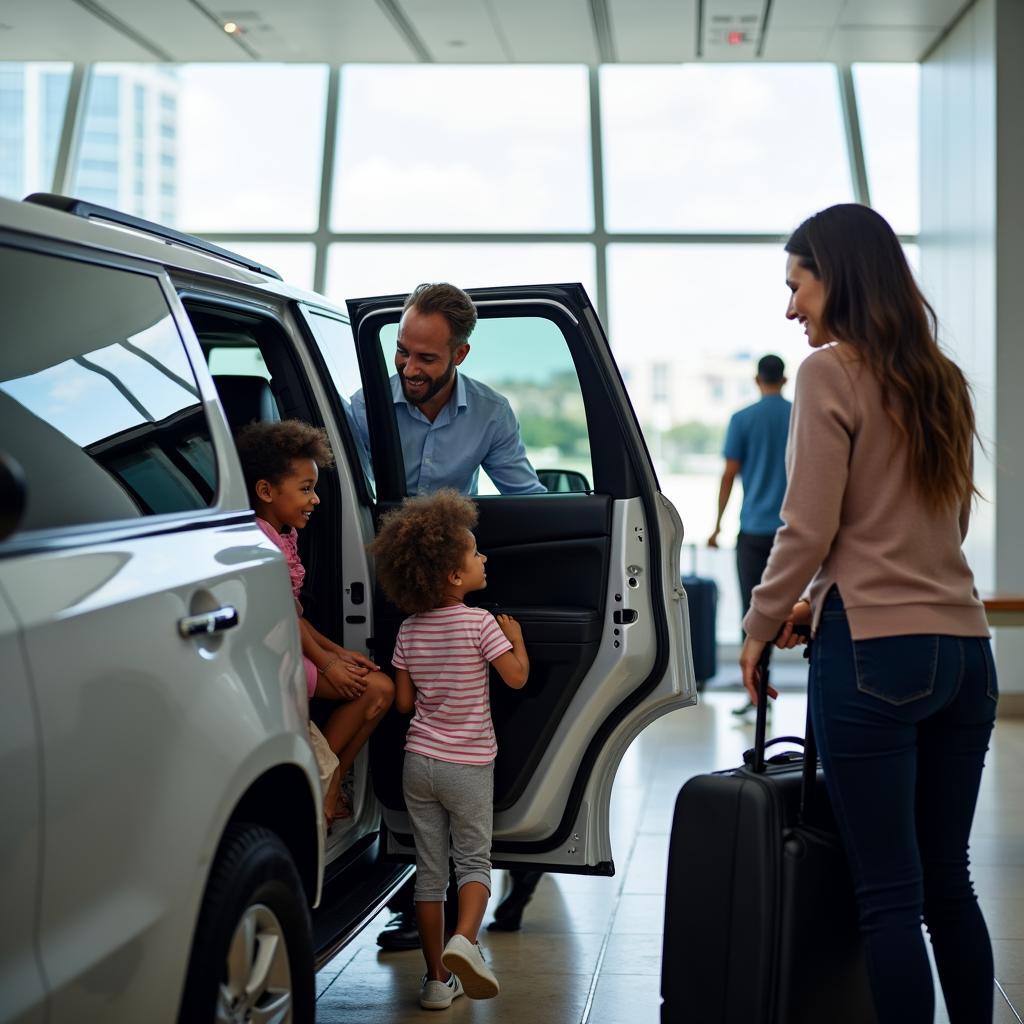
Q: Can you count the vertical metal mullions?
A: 4